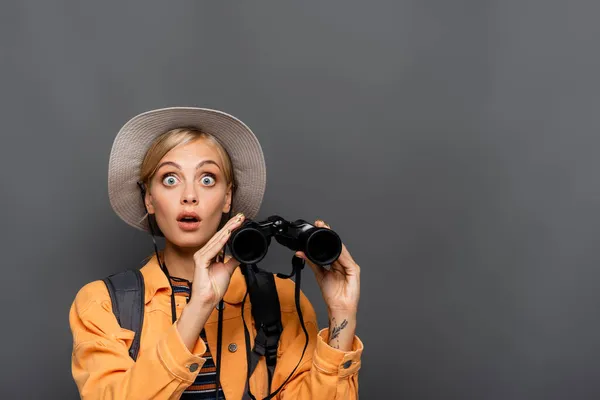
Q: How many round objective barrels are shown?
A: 2